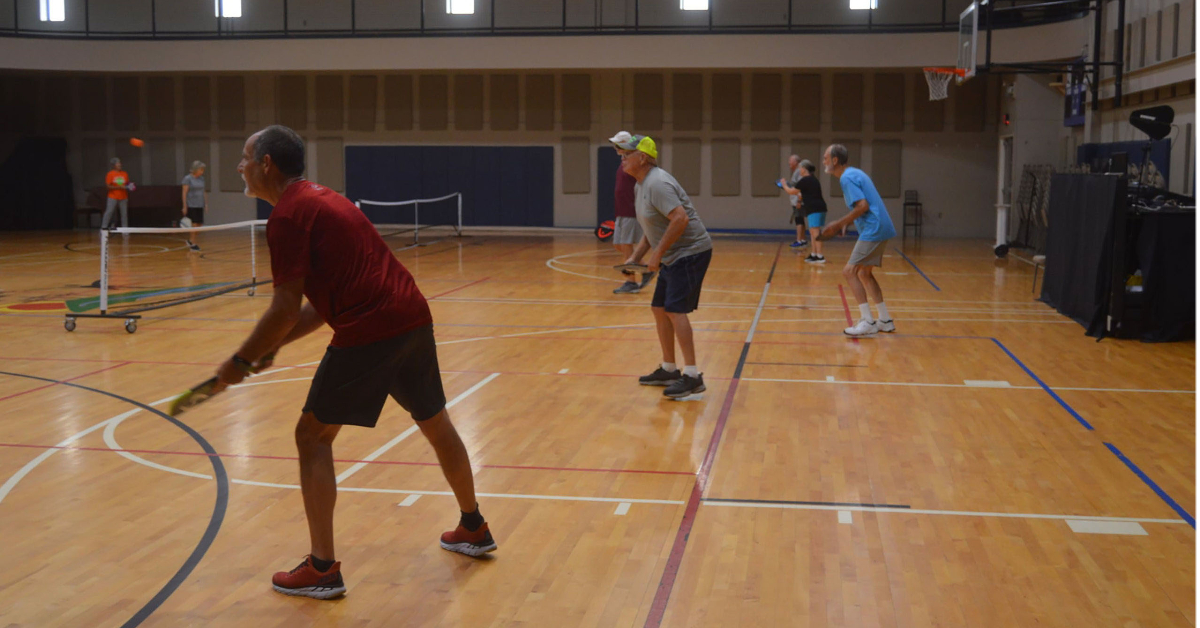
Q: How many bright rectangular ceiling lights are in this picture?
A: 5